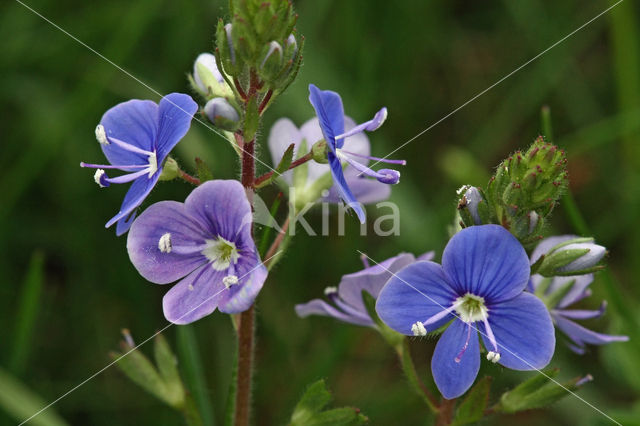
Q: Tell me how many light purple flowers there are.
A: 4